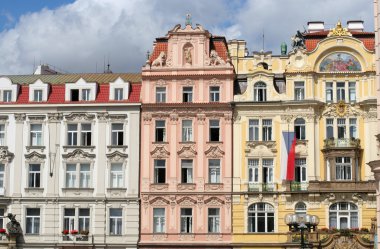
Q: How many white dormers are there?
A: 4